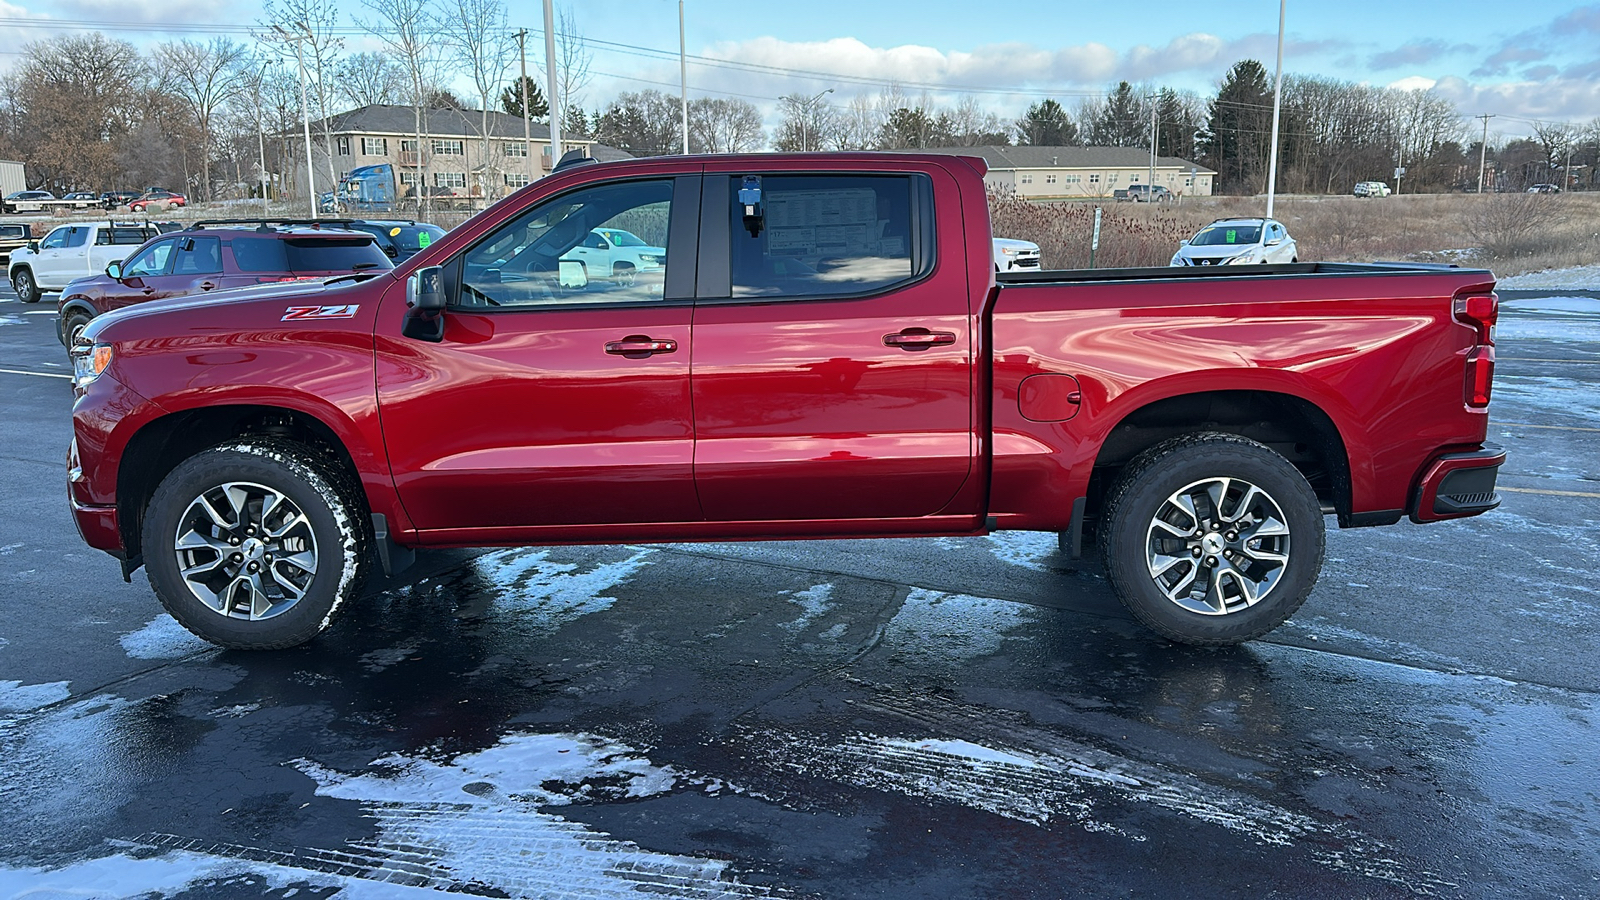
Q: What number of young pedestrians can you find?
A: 0